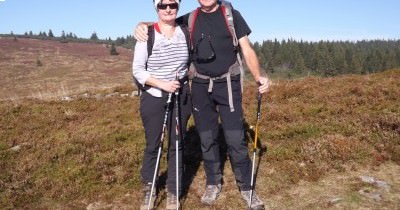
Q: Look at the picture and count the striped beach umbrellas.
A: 0